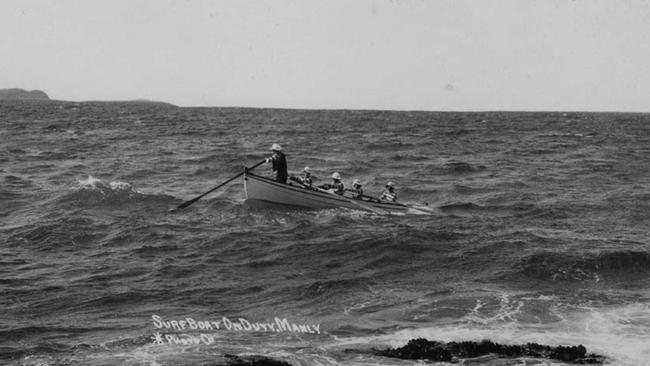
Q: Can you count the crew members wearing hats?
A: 5